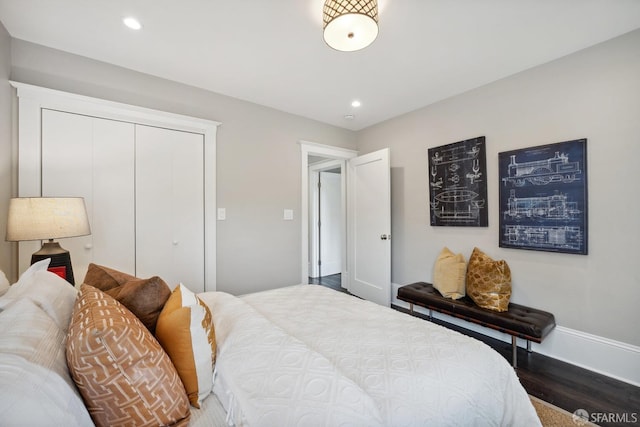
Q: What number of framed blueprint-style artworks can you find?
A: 2